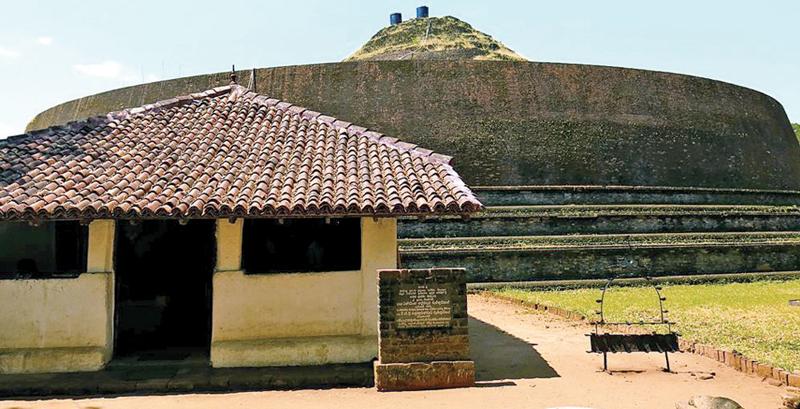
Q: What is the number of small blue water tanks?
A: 2